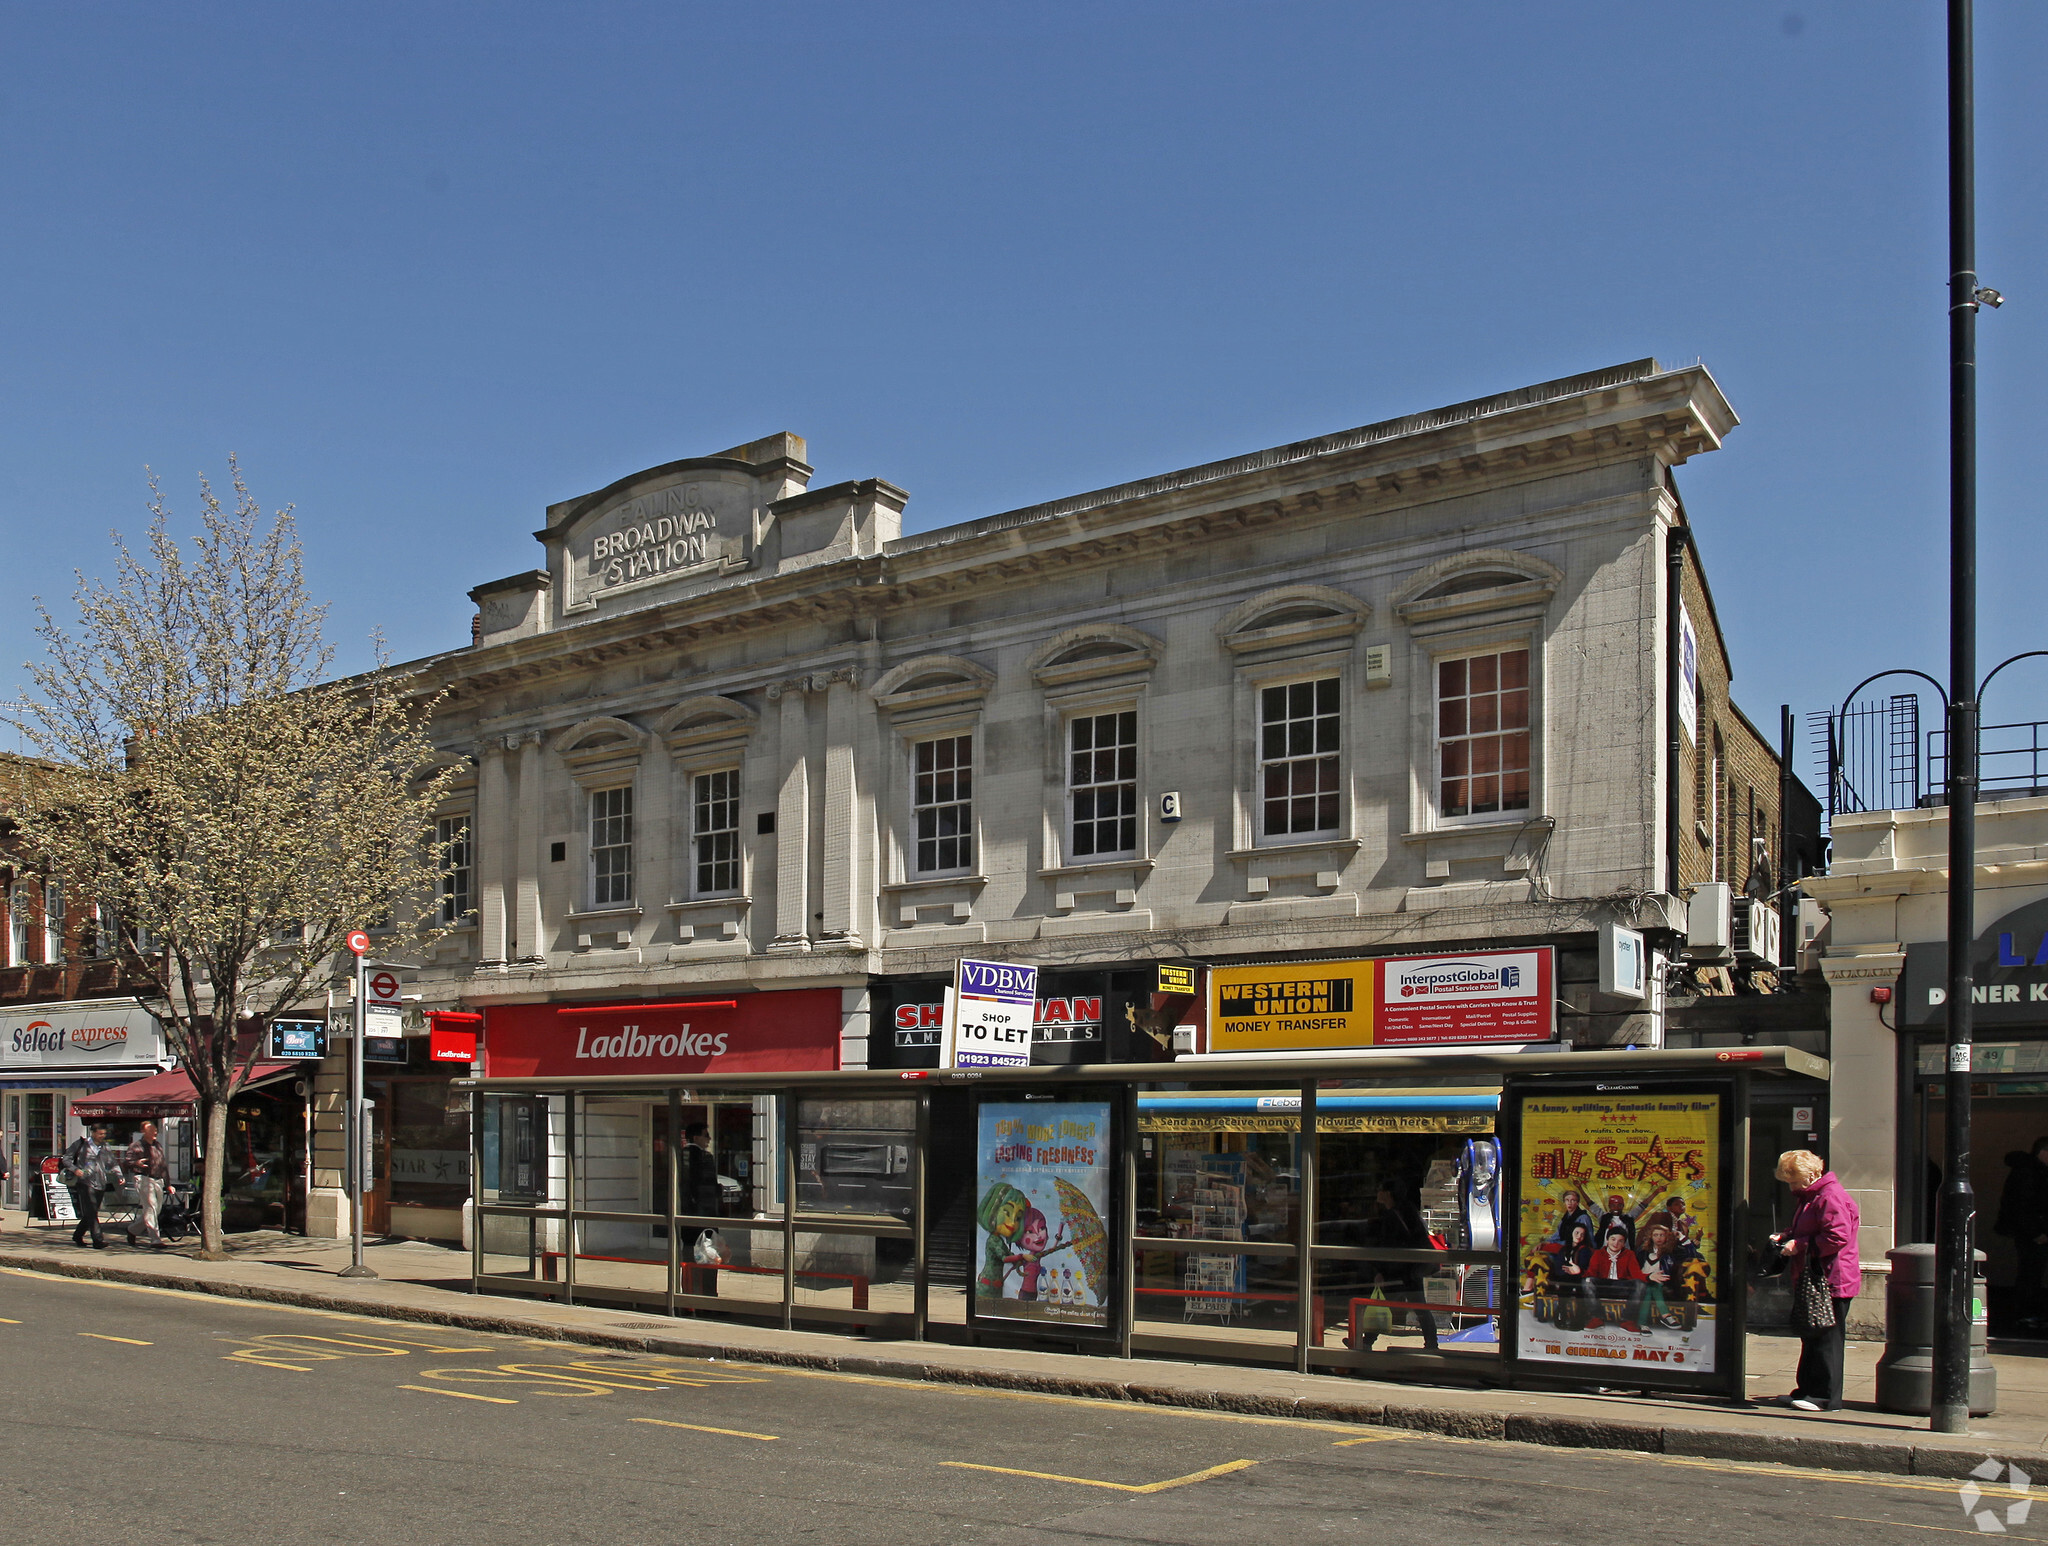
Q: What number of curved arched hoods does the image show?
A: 7